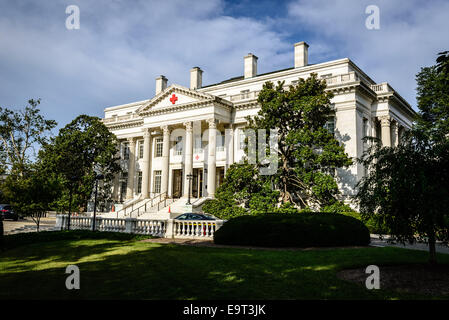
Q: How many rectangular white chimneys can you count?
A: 4